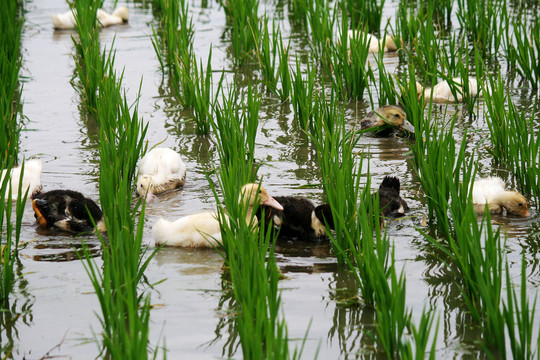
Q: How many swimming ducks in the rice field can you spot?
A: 11